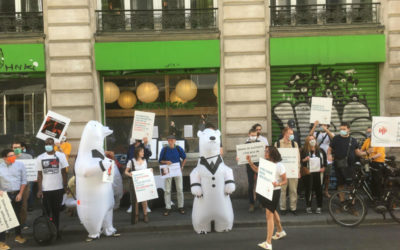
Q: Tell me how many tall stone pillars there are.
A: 3